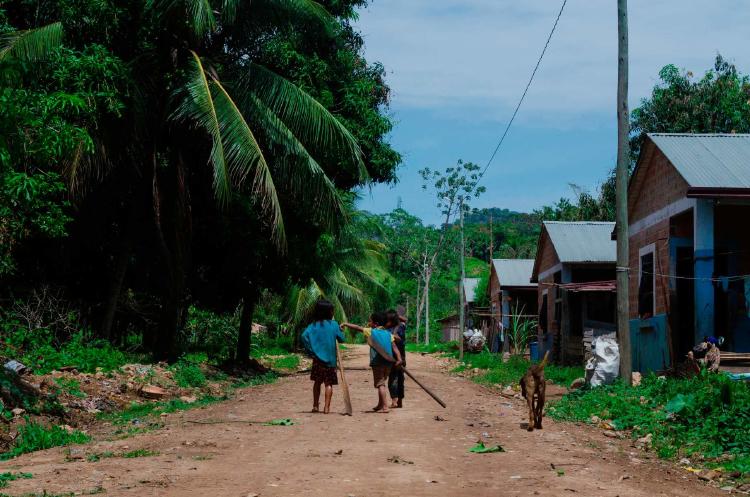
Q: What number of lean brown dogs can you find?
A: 1